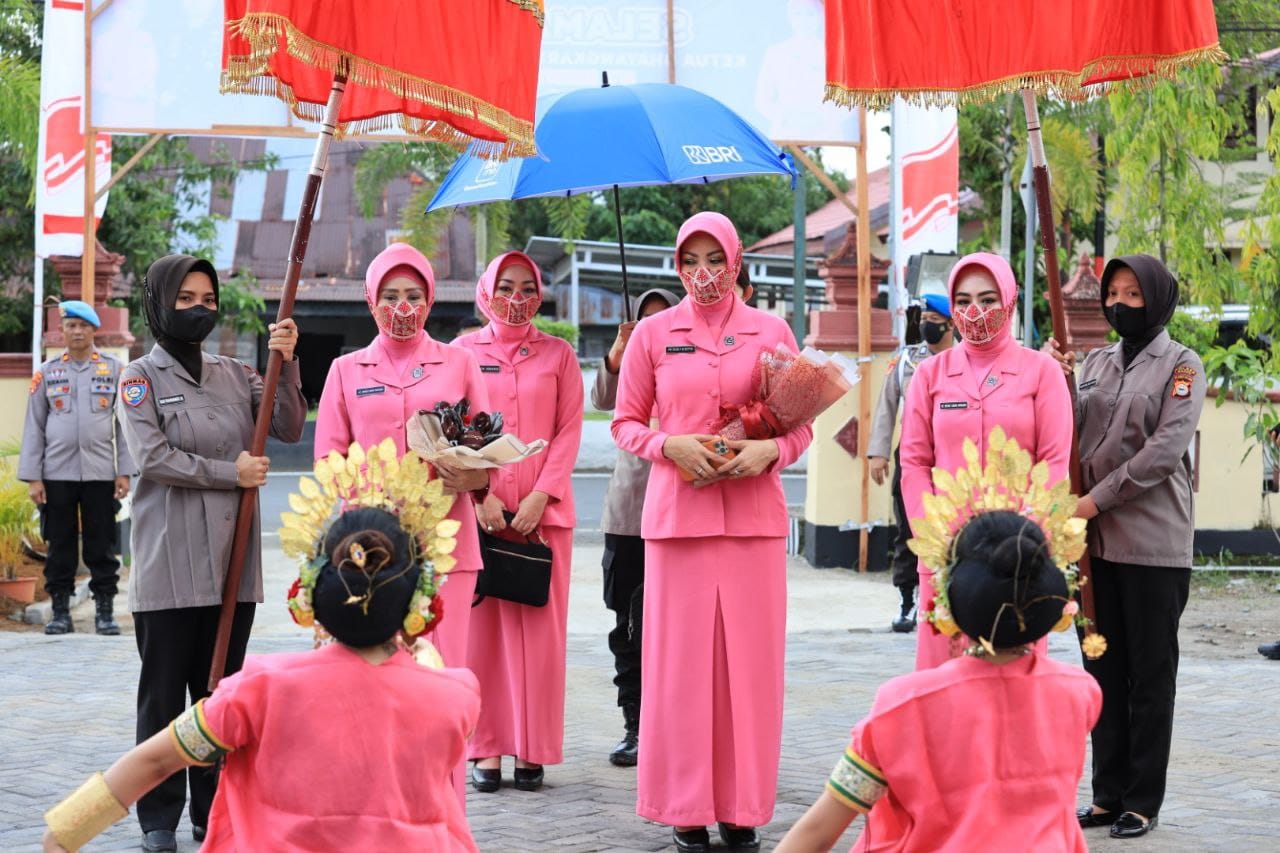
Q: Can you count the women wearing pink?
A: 6